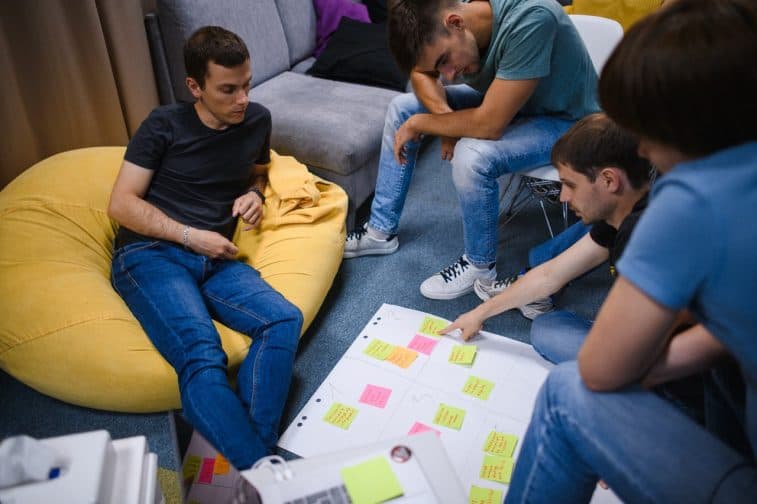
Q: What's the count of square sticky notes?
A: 14